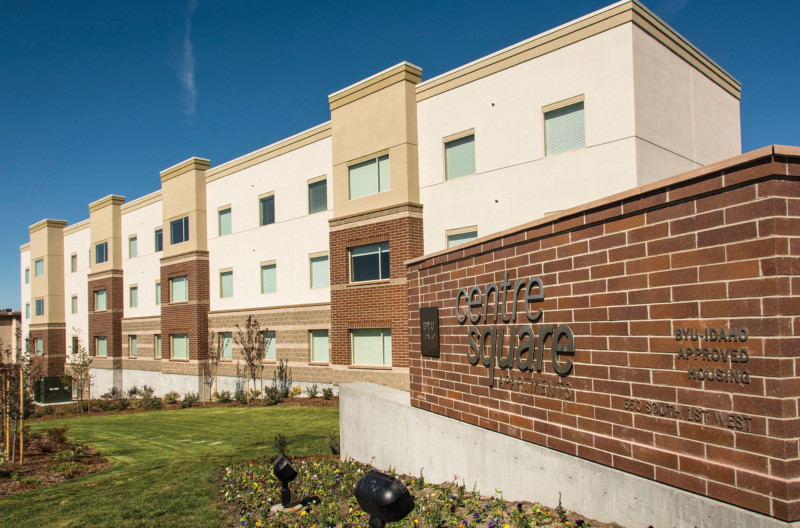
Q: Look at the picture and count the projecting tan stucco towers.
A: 4